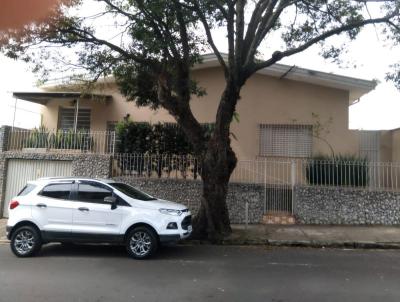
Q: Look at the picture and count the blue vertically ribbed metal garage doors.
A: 0